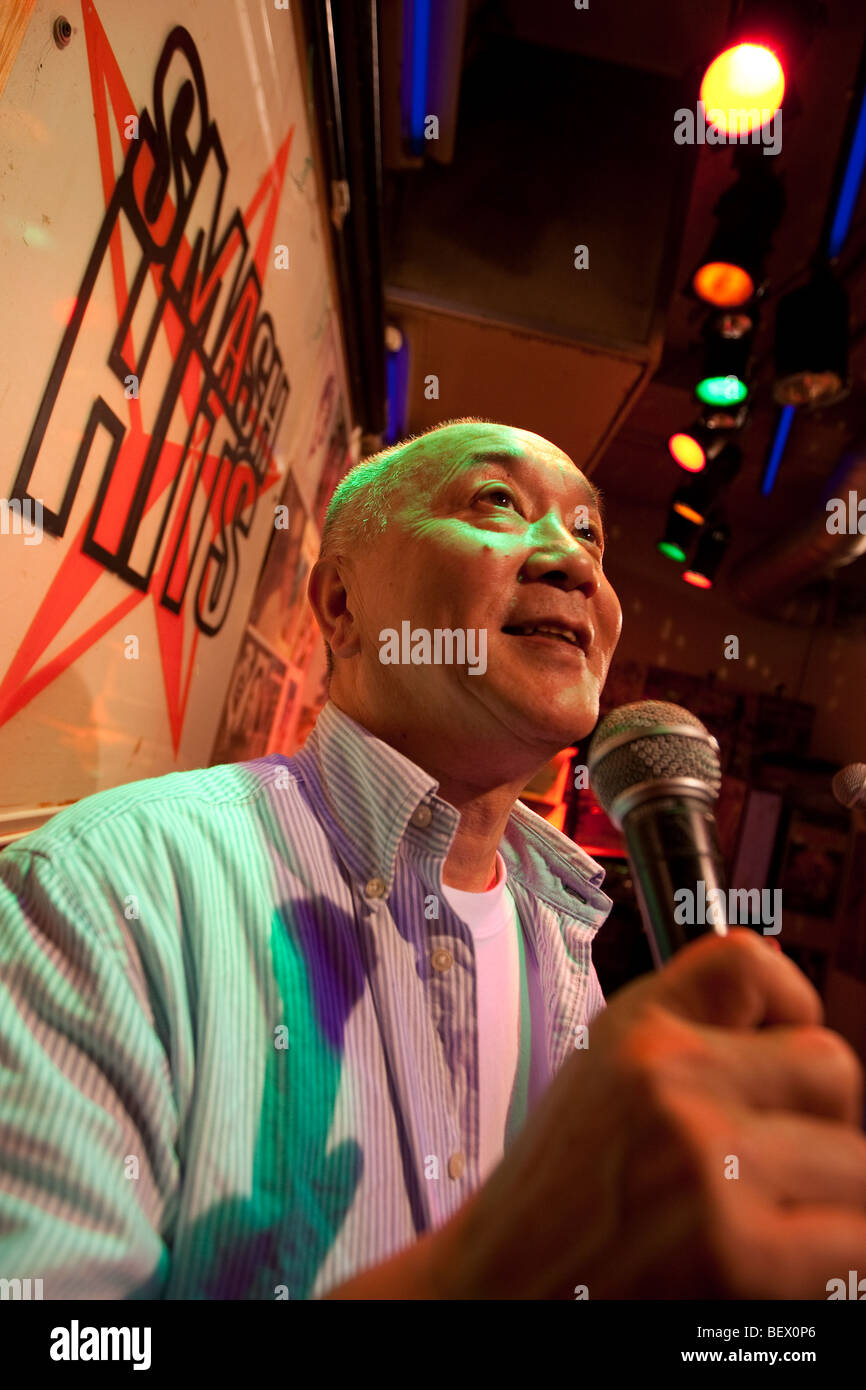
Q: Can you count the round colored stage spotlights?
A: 7